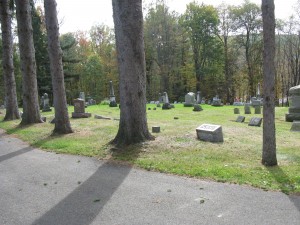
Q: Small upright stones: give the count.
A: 3